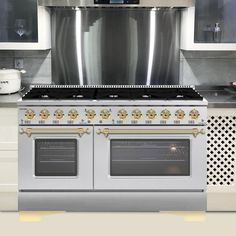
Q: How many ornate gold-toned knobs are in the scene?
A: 12